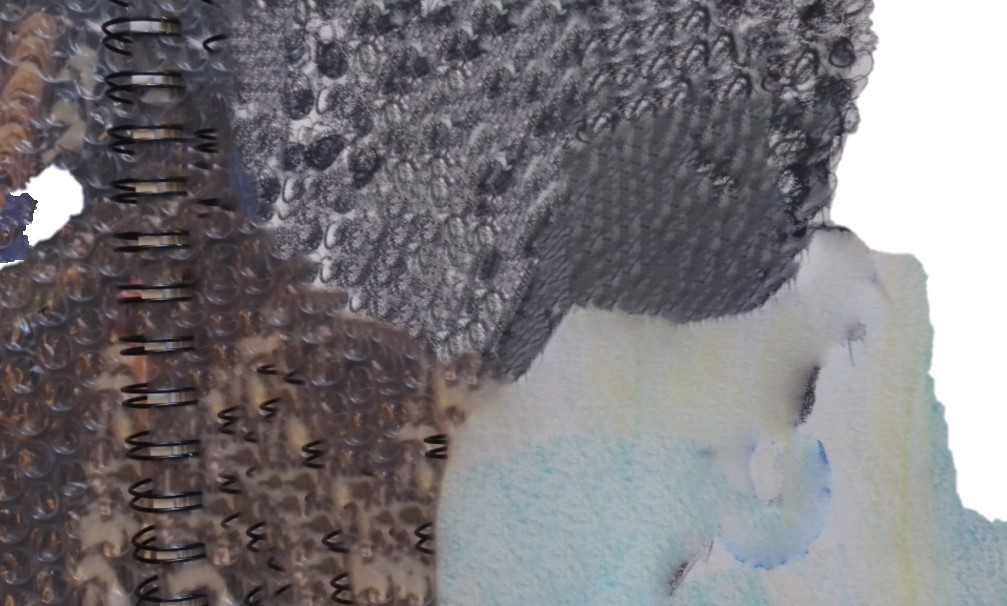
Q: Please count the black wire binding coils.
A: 12